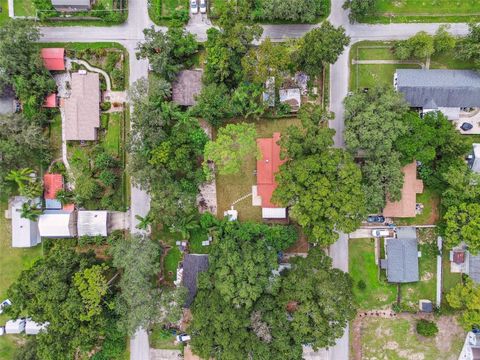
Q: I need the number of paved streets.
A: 3